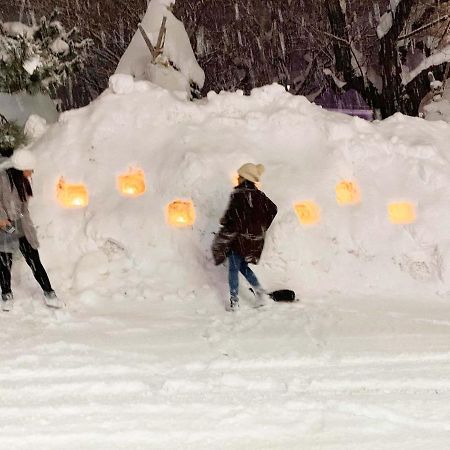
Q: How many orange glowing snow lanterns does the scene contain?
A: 7